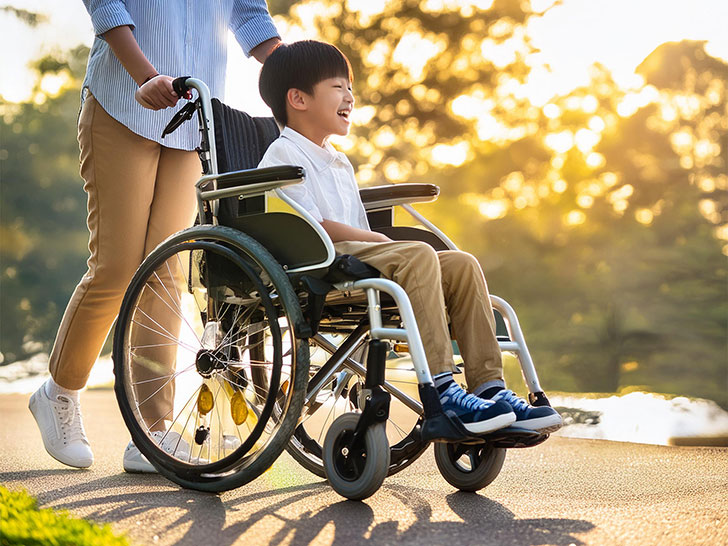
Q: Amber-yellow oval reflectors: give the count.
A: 2